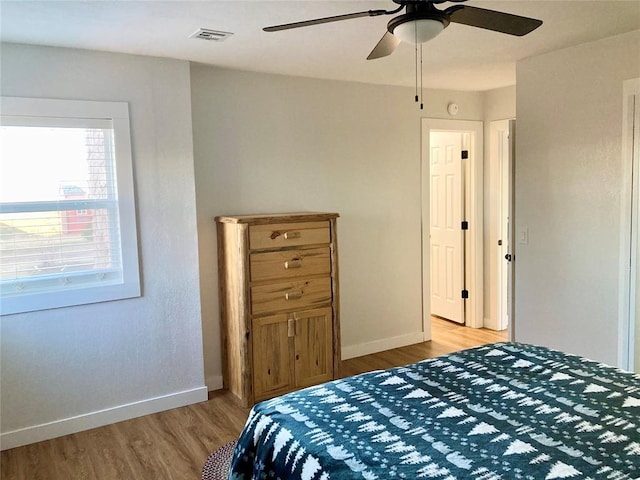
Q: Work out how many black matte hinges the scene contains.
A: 3